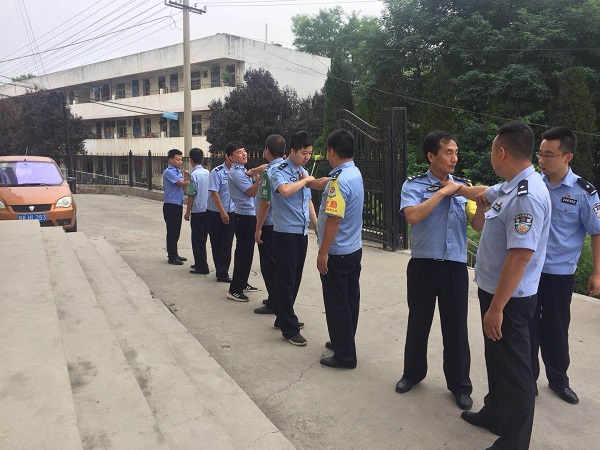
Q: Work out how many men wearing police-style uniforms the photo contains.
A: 10